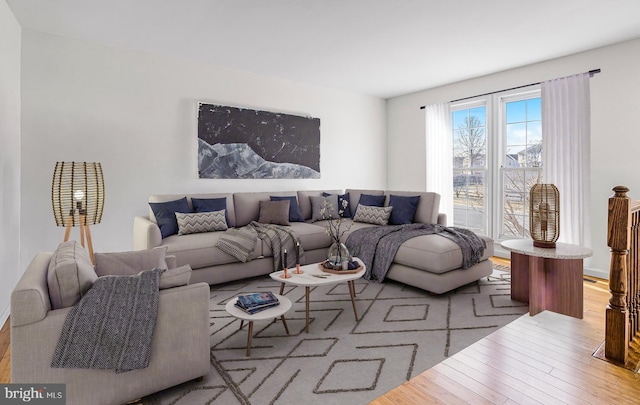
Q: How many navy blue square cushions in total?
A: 6